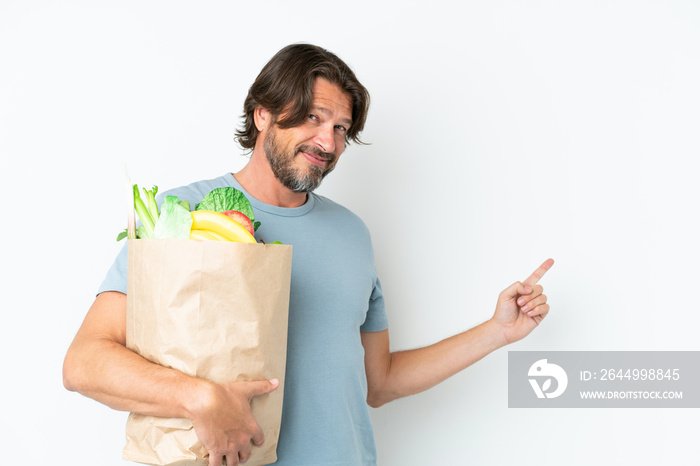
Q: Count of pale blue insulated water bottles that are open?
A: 0